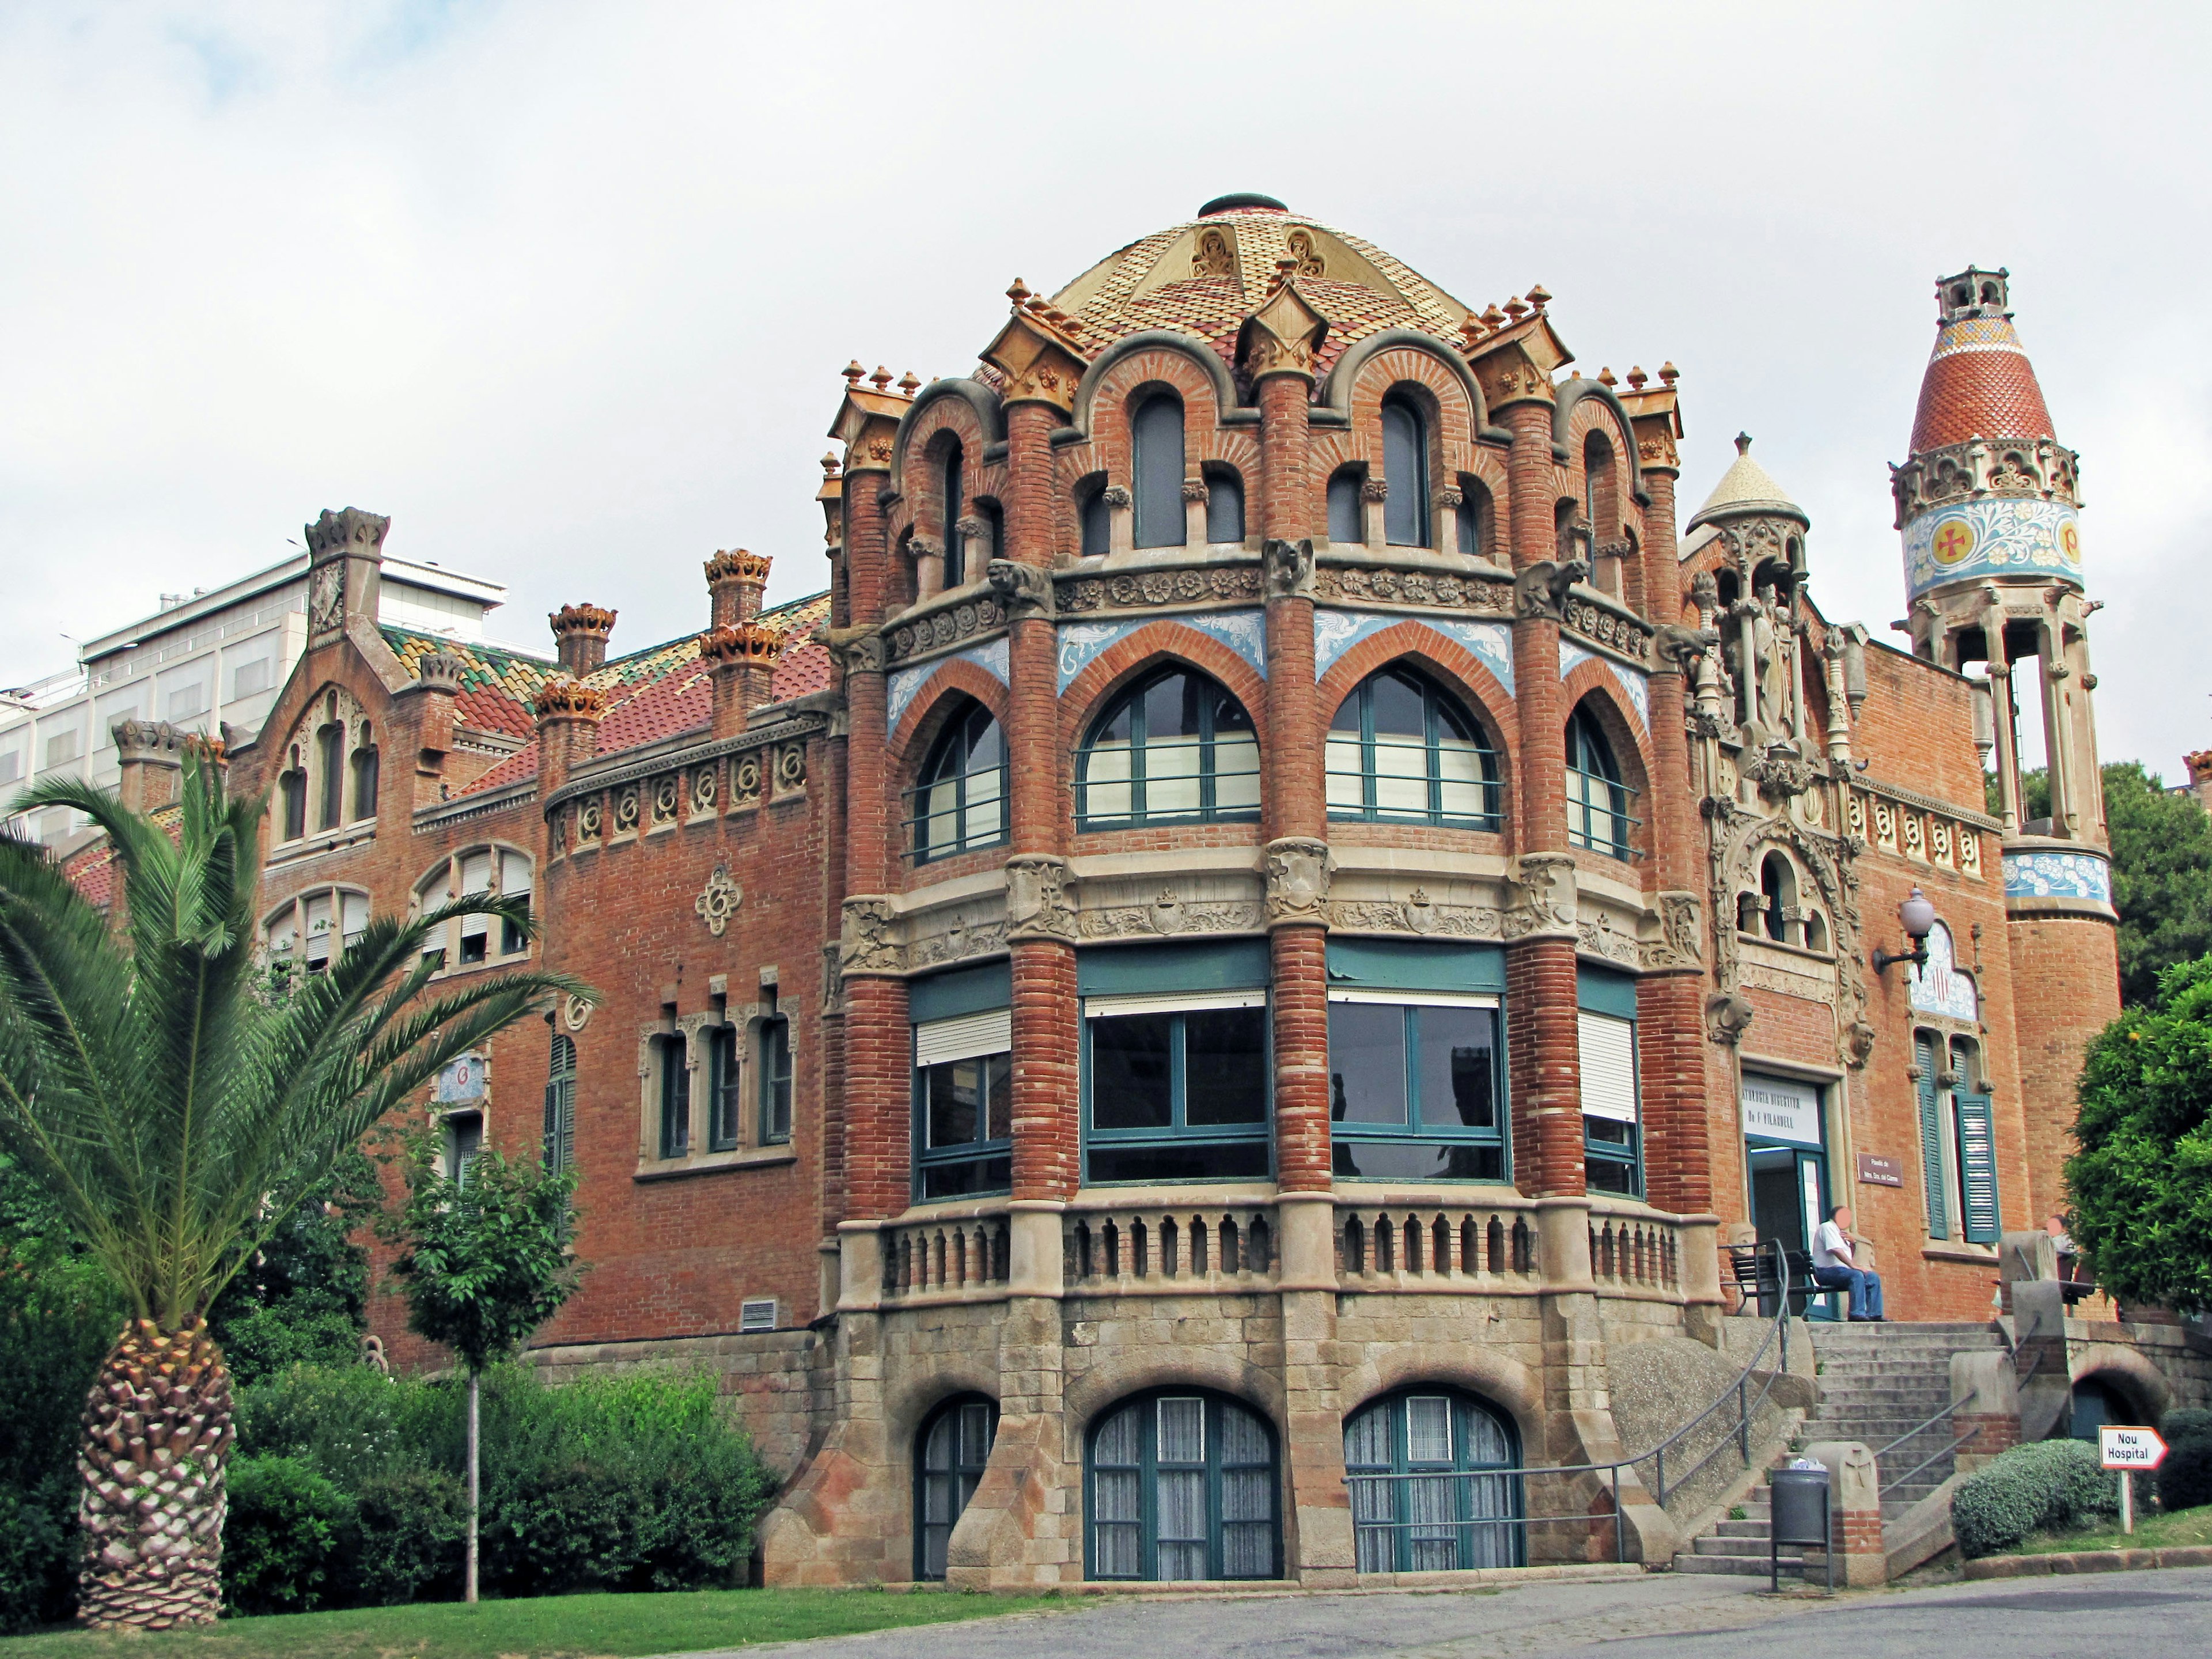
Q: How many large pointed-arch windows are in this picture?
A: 4